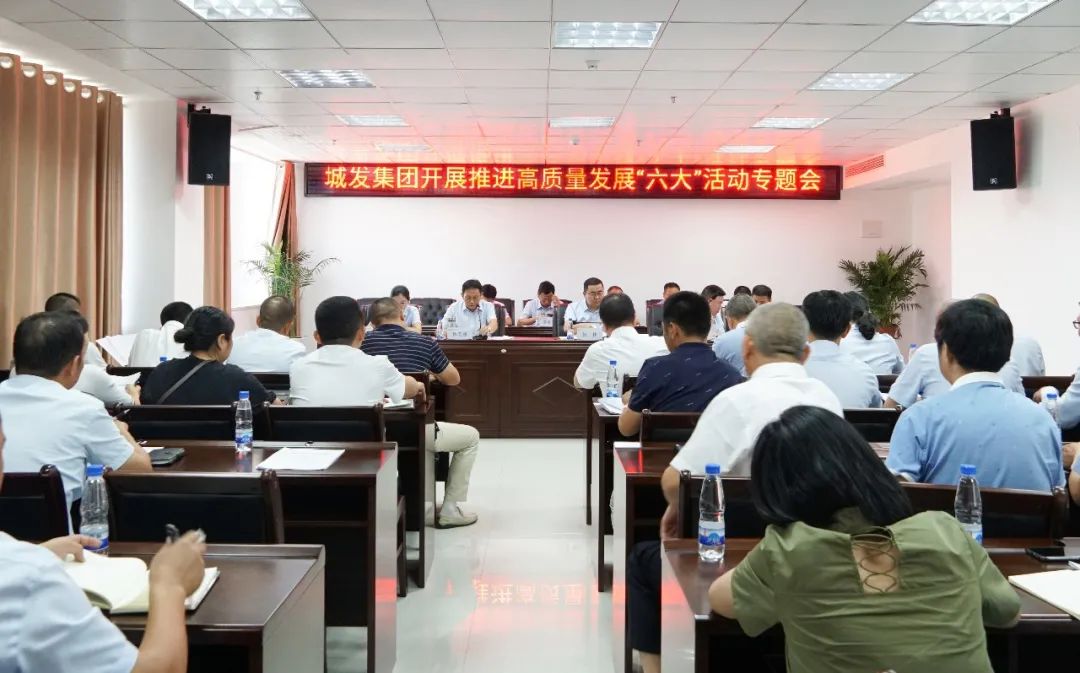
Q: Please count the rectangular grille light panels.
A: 10